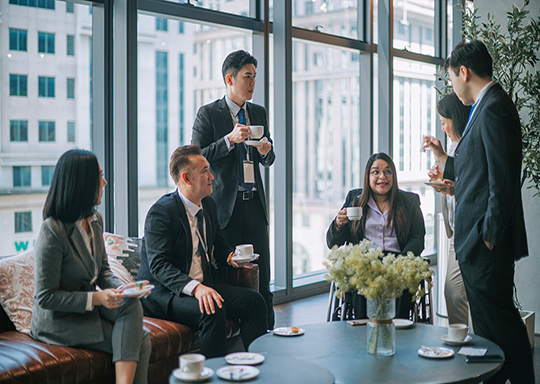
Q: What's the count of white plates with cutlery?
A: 4